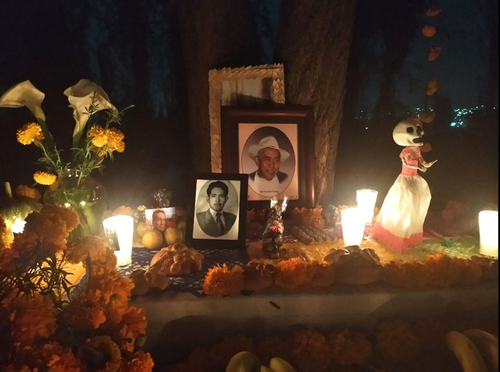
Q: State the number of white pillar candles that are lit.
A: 4